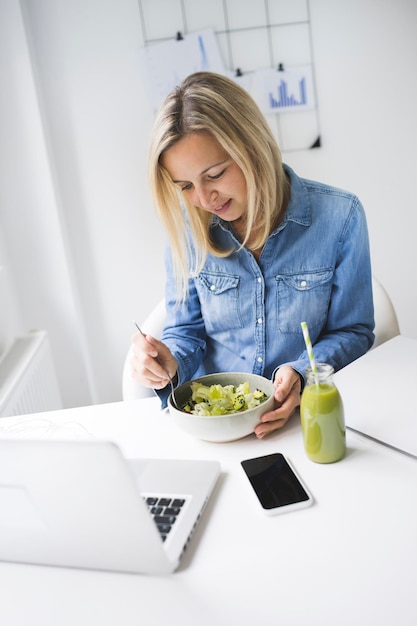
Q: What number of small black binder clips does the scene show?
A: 3